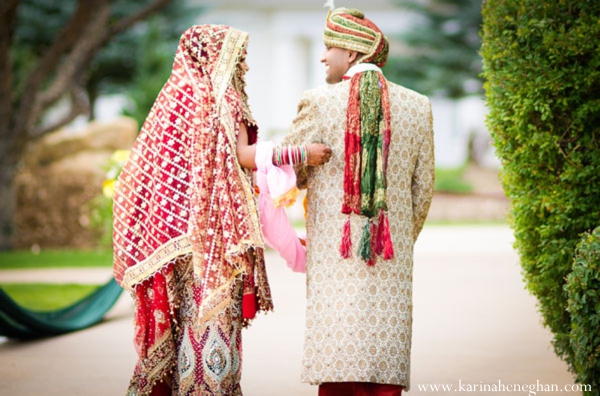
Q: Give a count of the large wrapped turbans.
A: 1